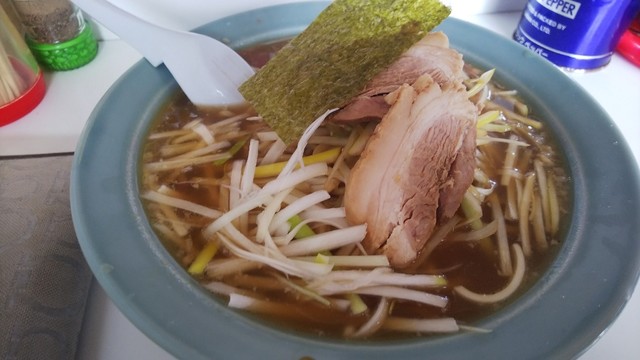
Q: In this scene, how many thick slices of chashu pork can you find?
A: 2